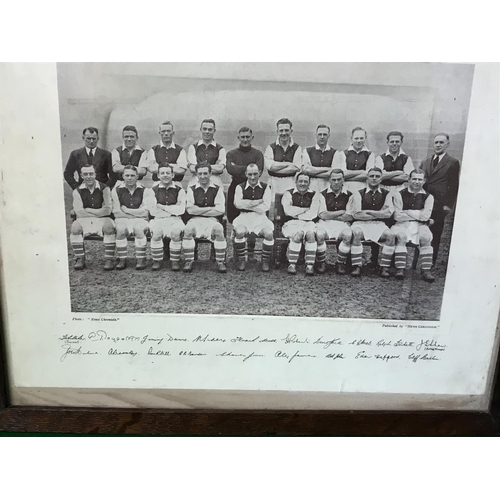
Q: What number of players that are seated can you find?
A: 9